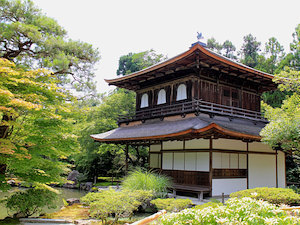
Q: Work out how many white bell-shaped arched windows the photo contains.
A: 3